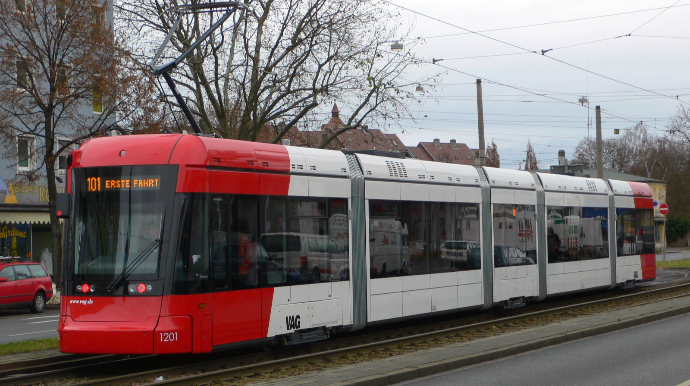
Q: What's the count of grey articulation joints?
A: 4